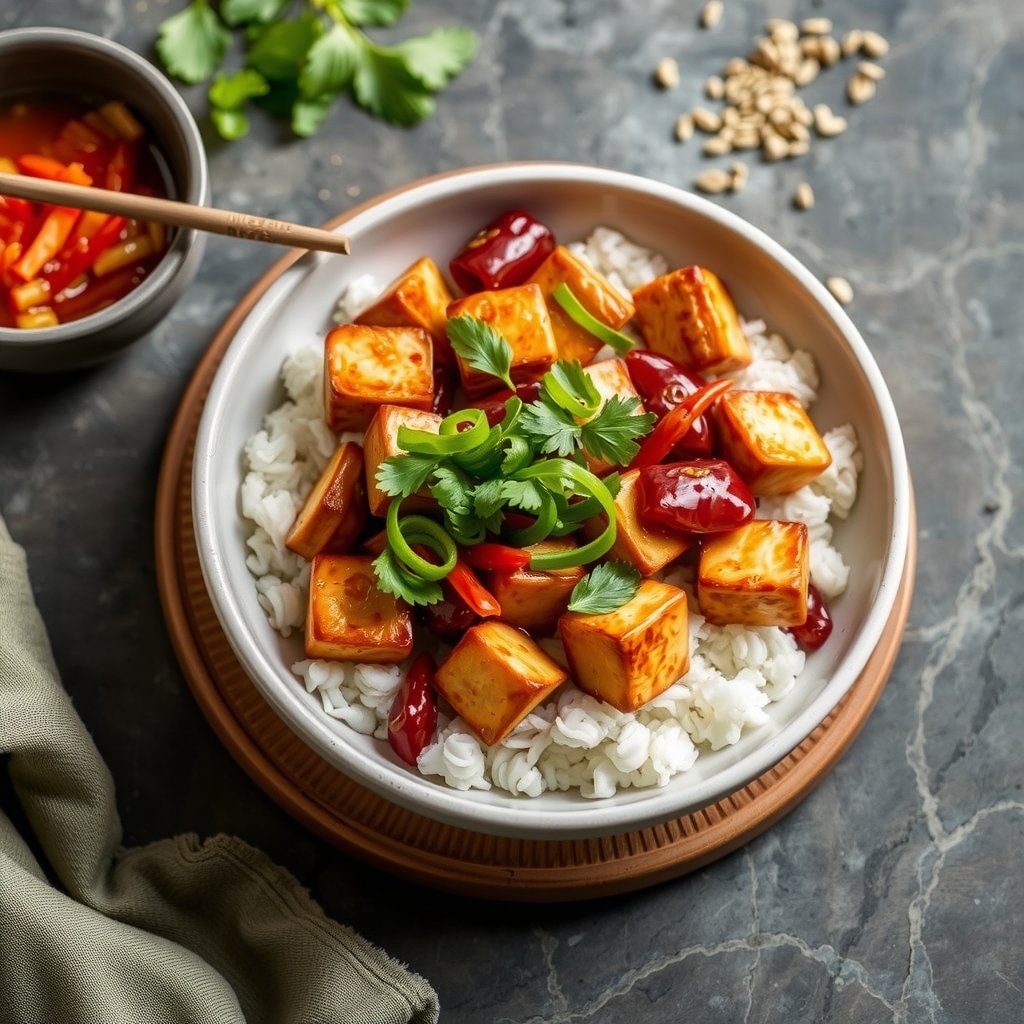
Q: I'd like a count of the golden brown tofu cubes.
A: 15